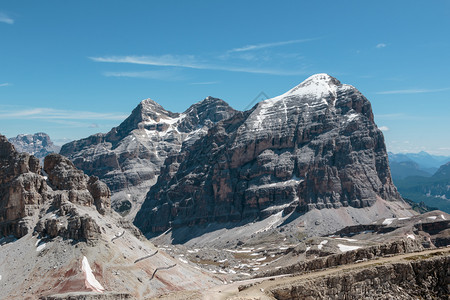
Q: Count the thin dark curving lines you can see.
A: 3